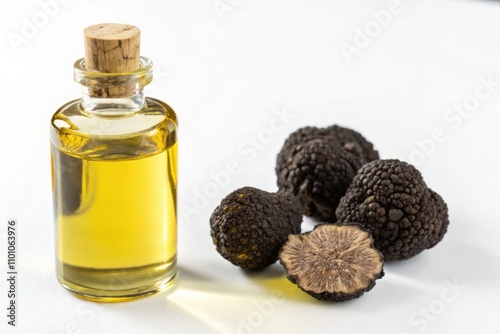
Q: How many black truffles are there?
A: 4